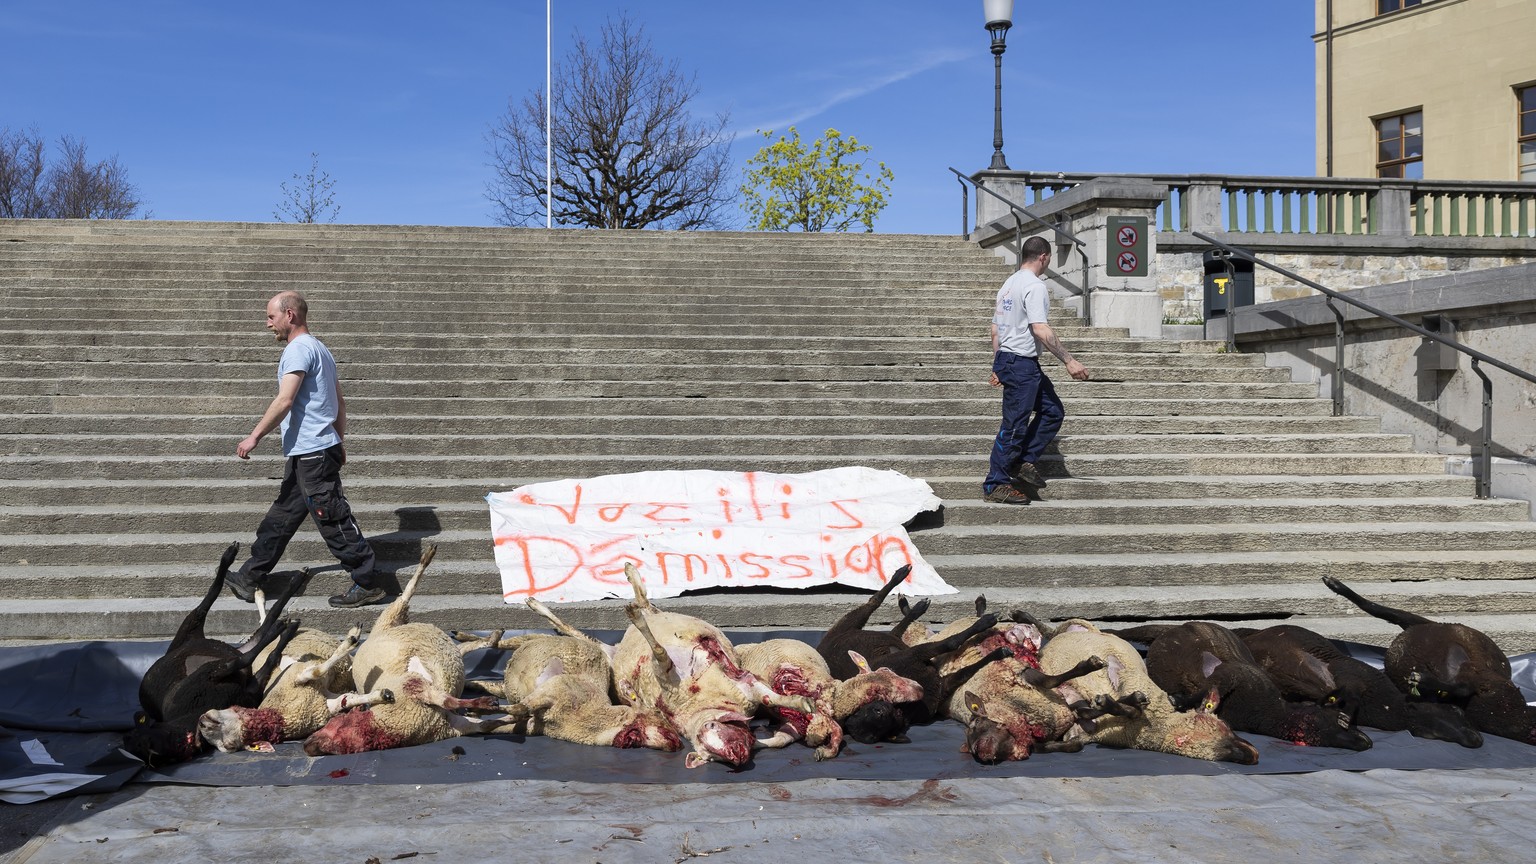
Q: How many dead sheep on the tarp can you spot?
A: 12